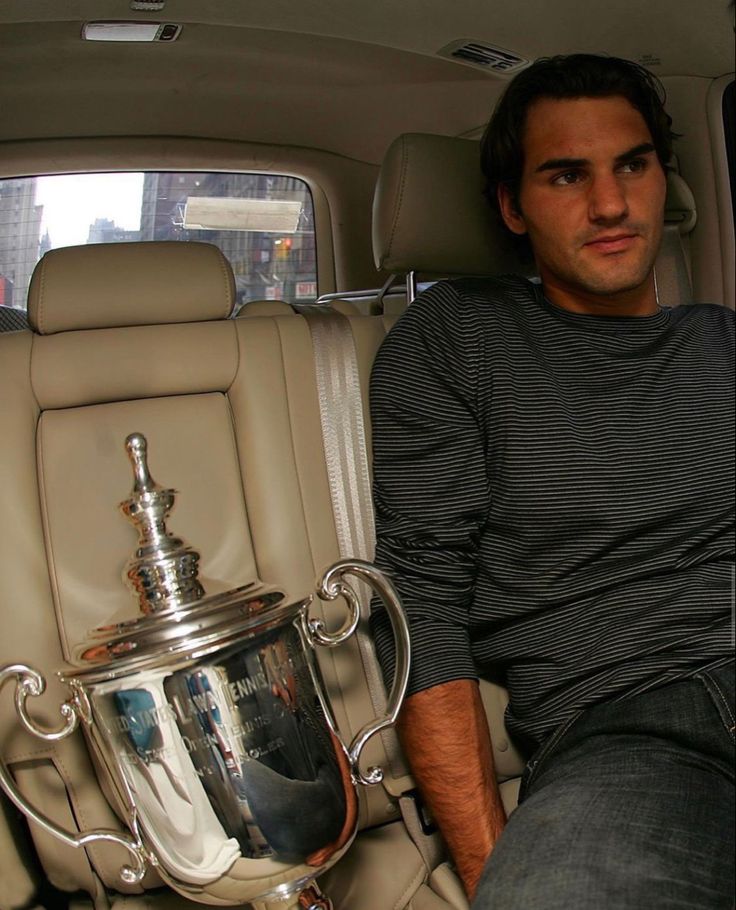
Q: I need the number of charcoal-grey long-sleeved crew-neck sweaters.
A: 1